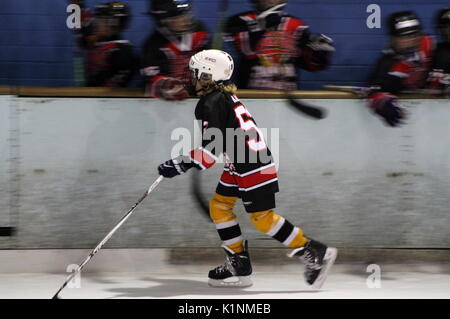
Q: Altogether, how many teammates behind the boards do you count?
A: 5